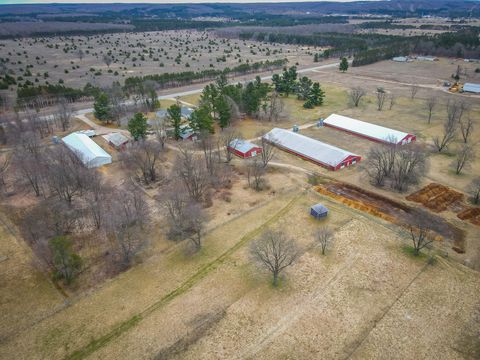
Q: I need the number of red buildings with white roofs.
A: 3